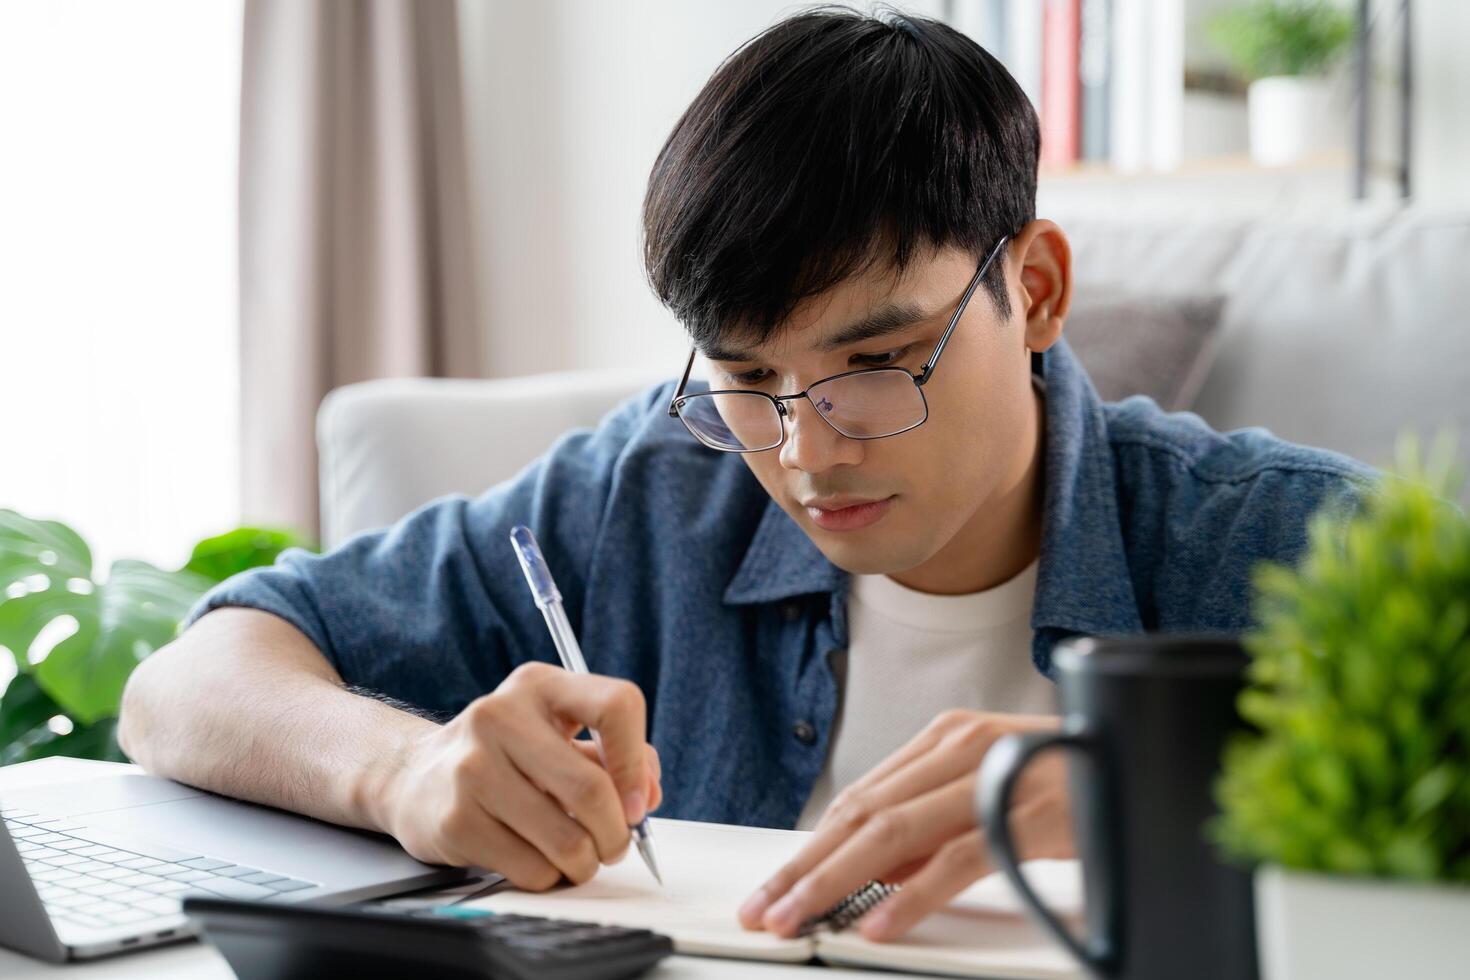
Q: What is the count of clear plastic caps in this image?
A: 1